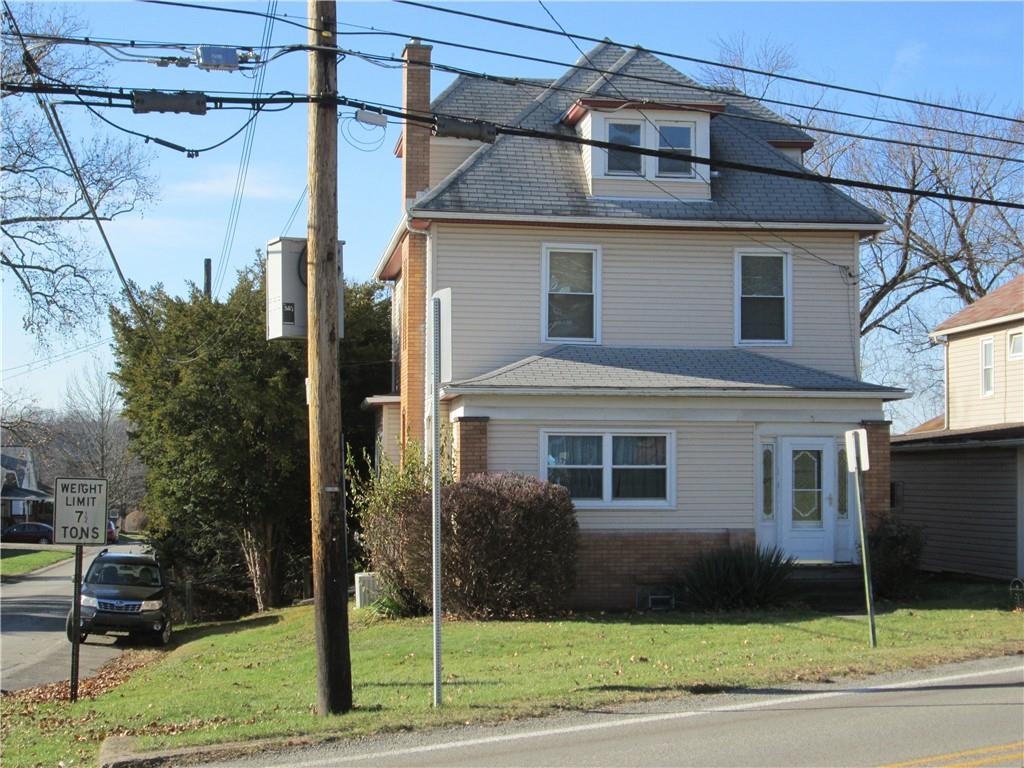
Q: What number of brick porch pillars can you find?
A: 2